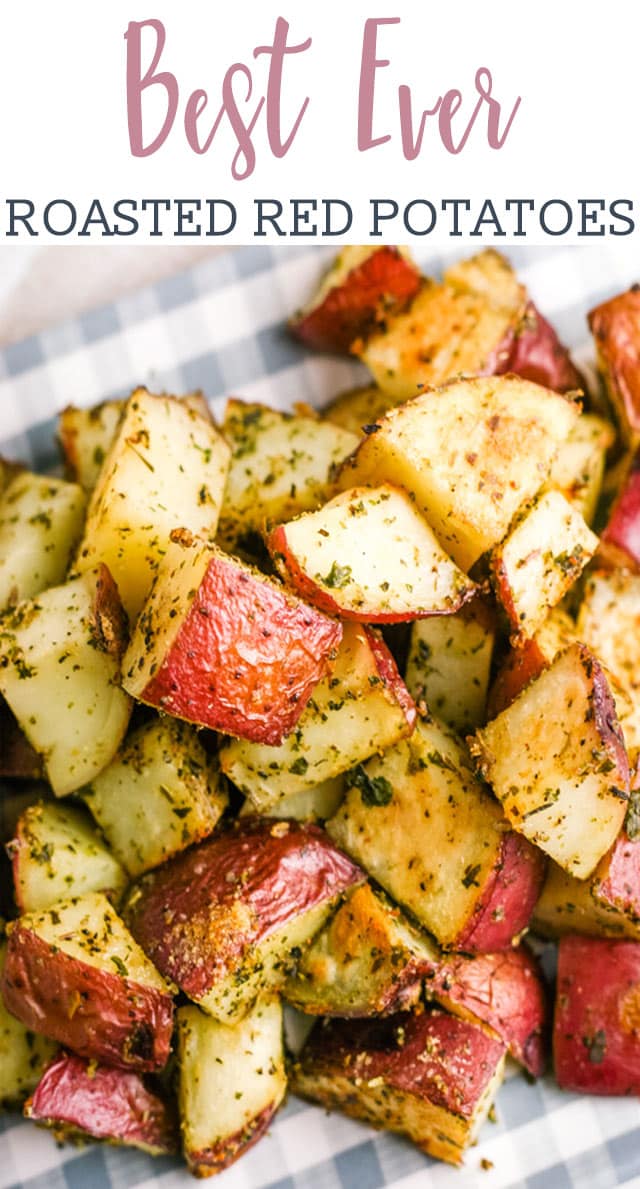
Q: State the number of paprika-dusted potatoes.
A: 0